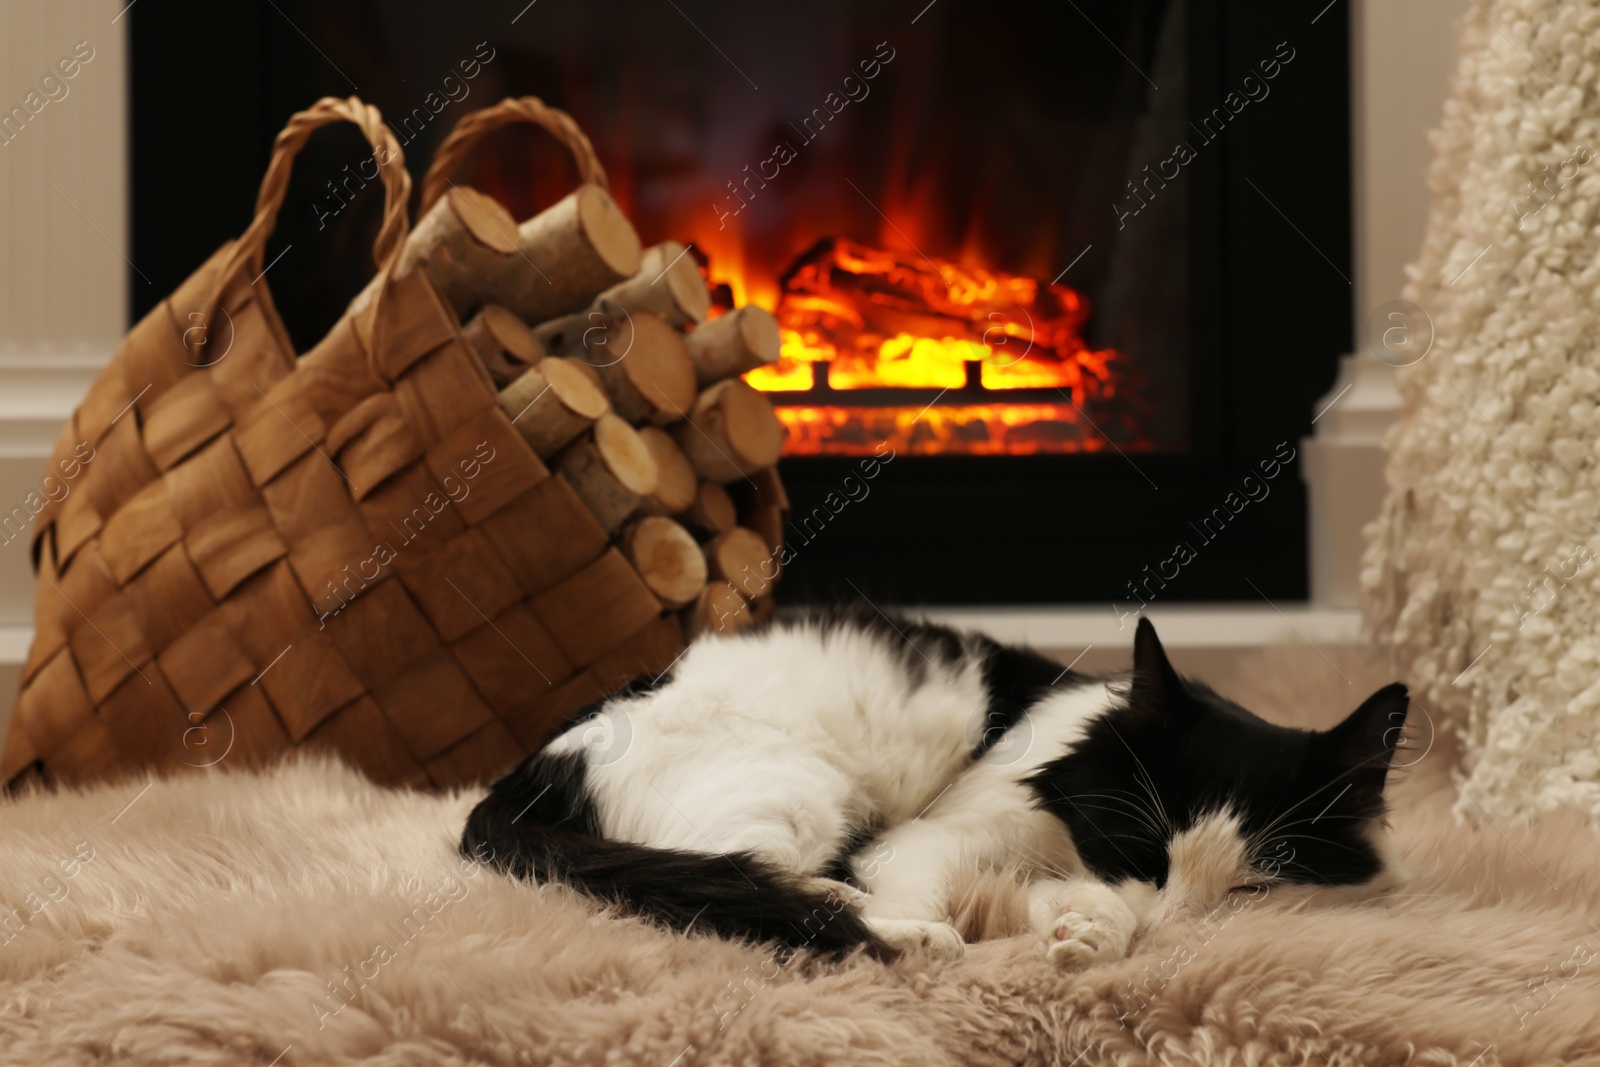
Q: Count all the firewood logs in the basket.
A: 15